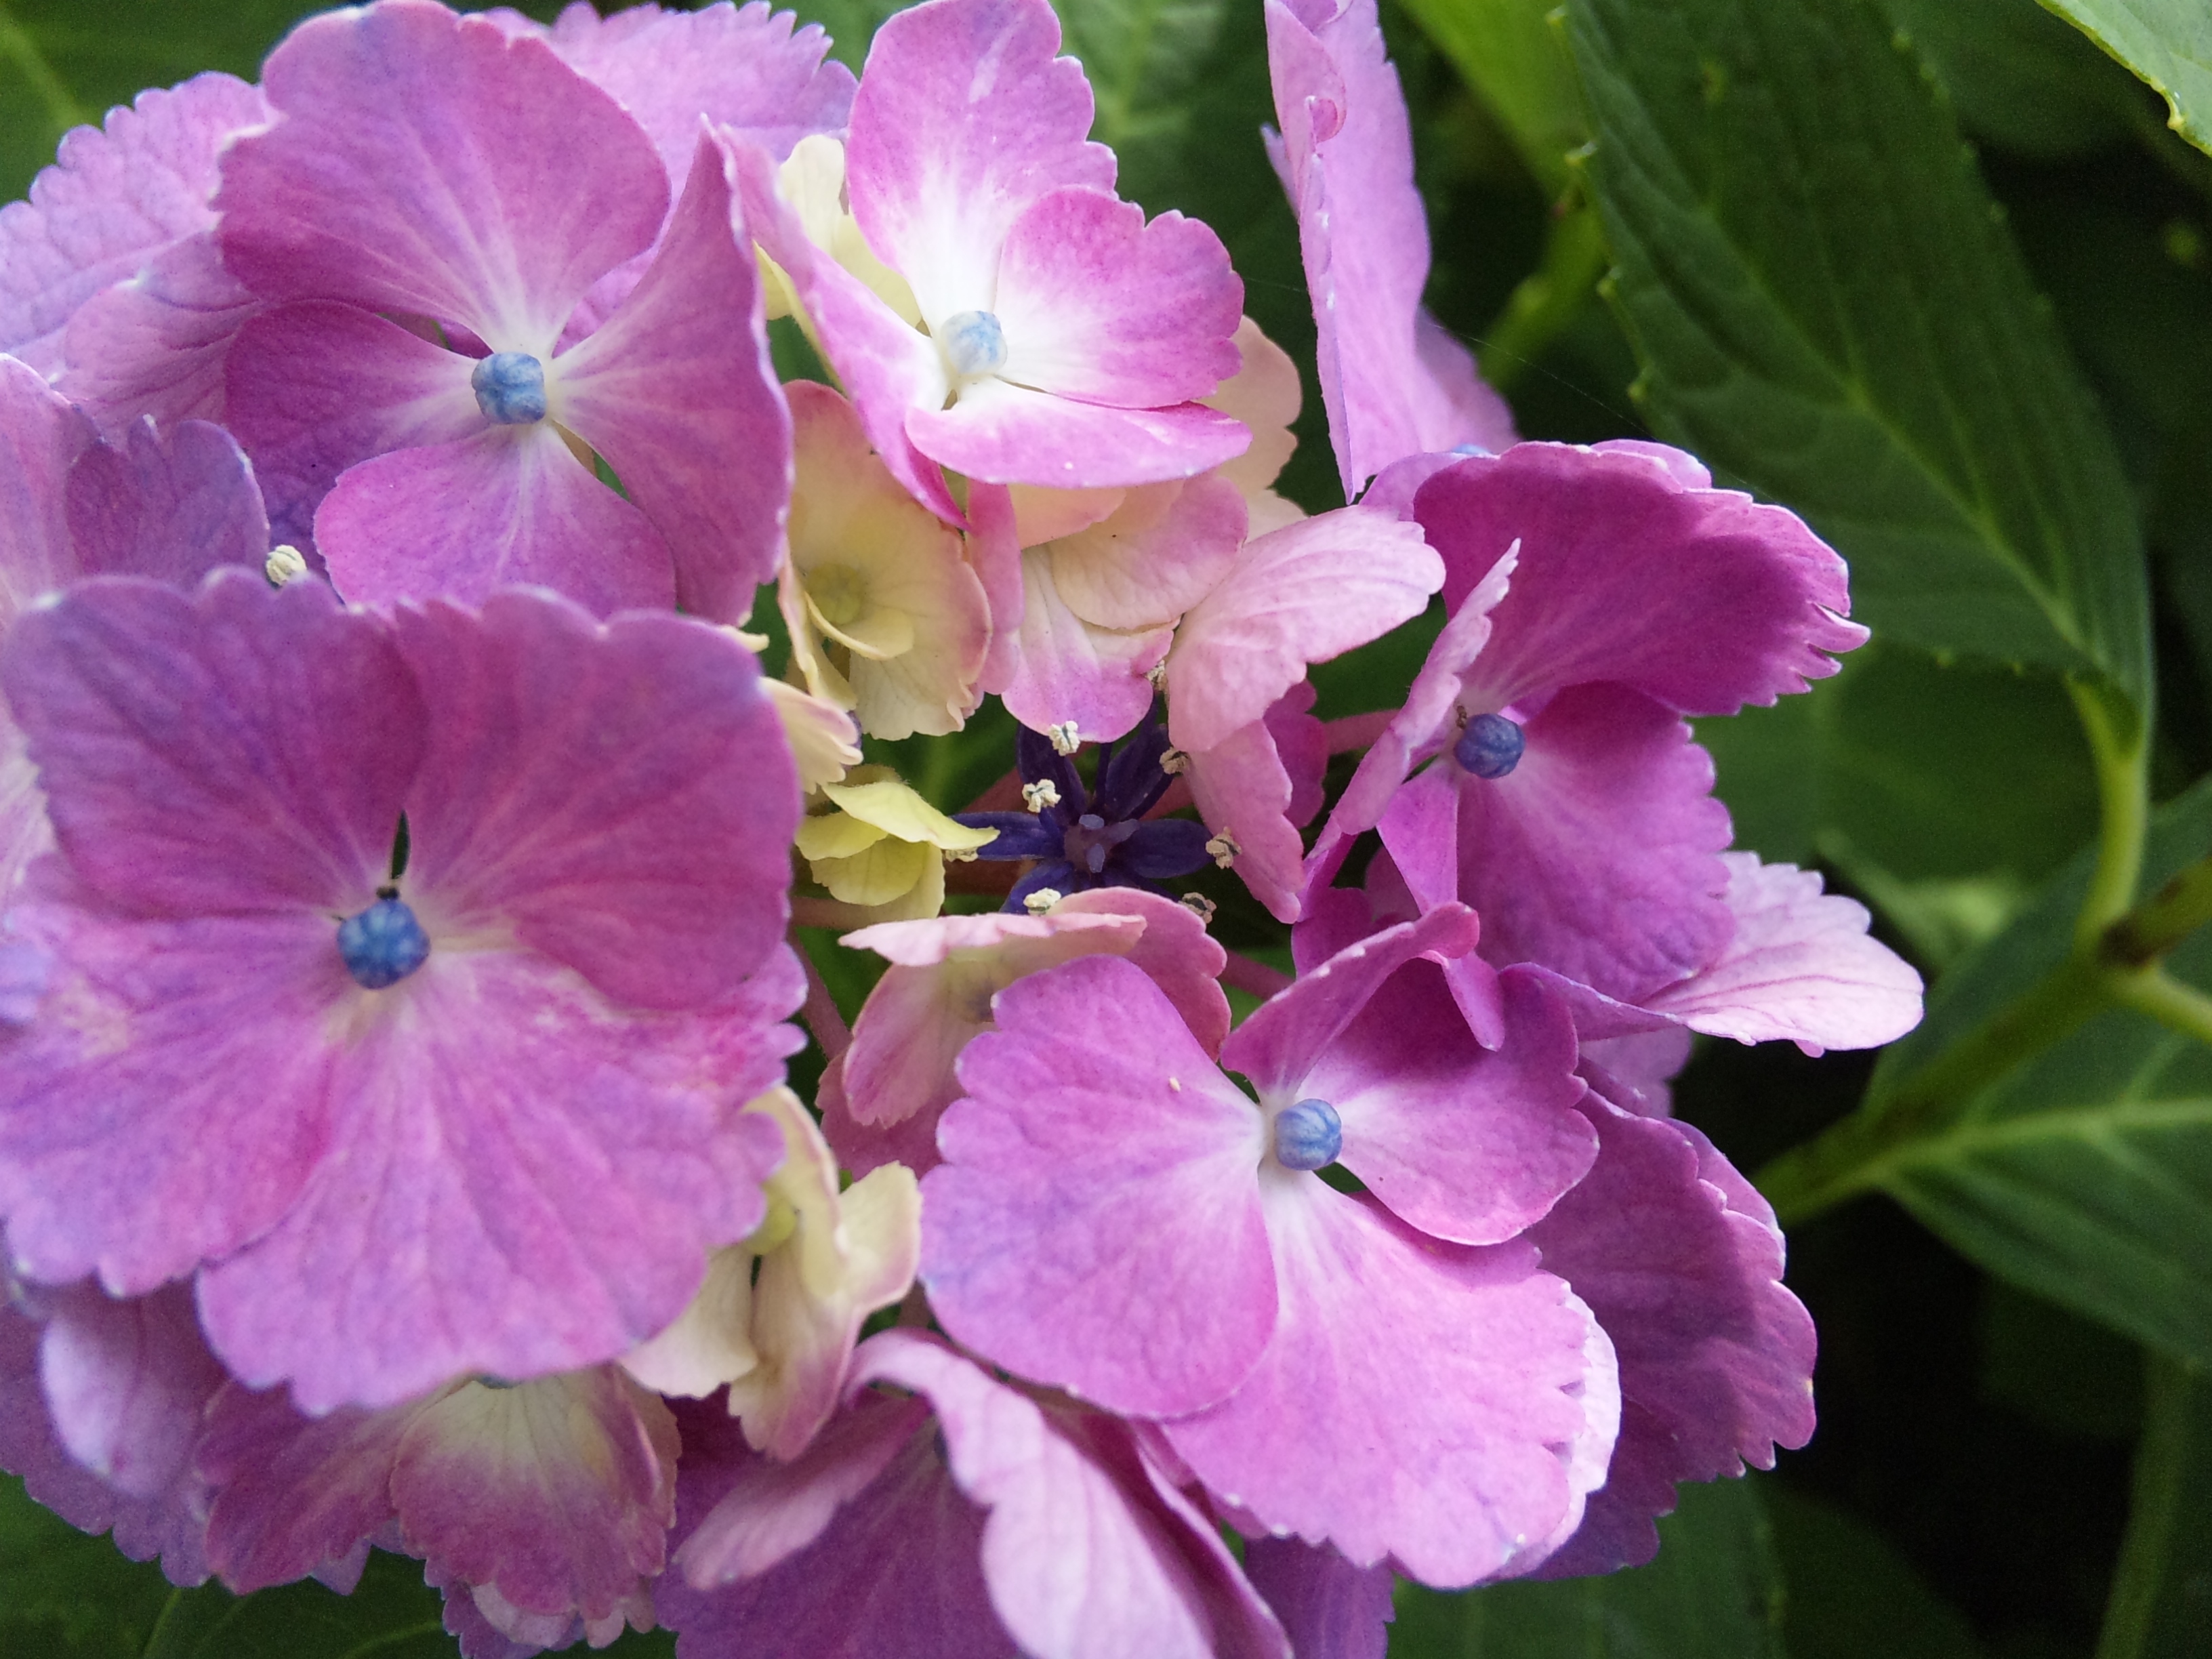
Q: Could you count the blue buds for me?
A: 5